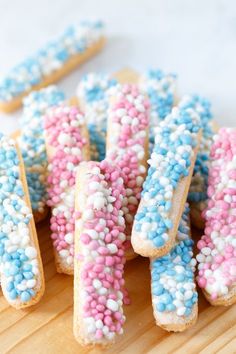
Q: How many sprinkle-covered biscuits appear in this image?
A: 12